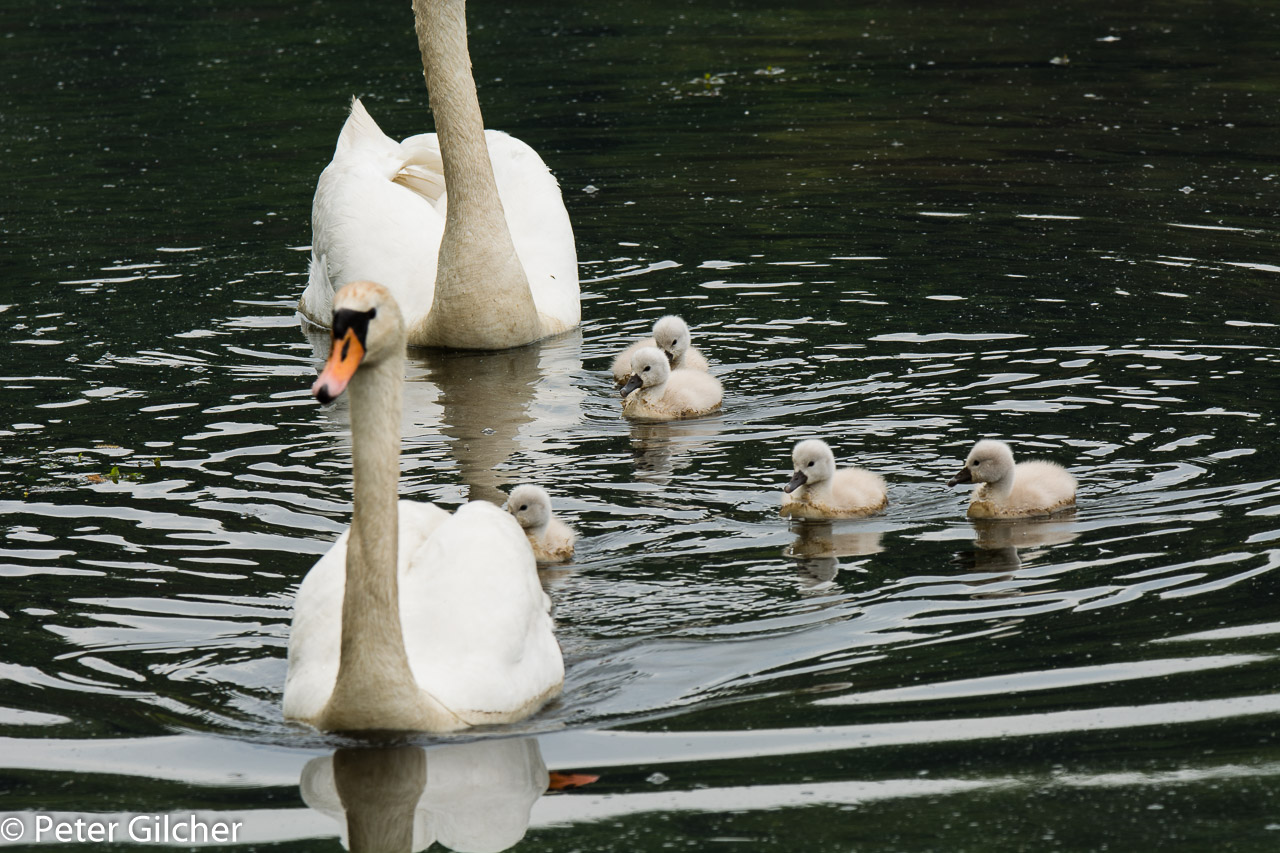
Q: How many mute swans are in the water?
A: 7